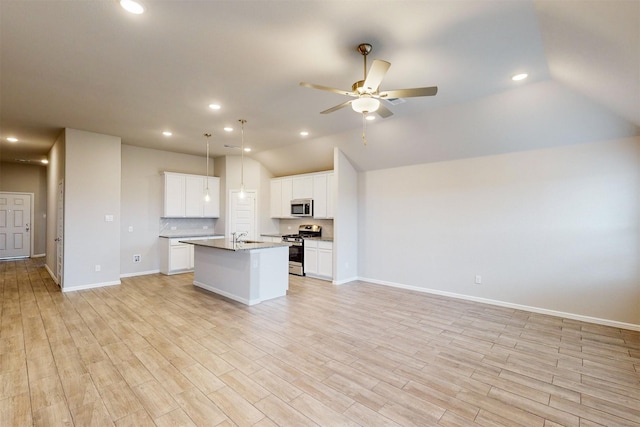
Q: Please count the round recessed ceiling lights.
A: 10